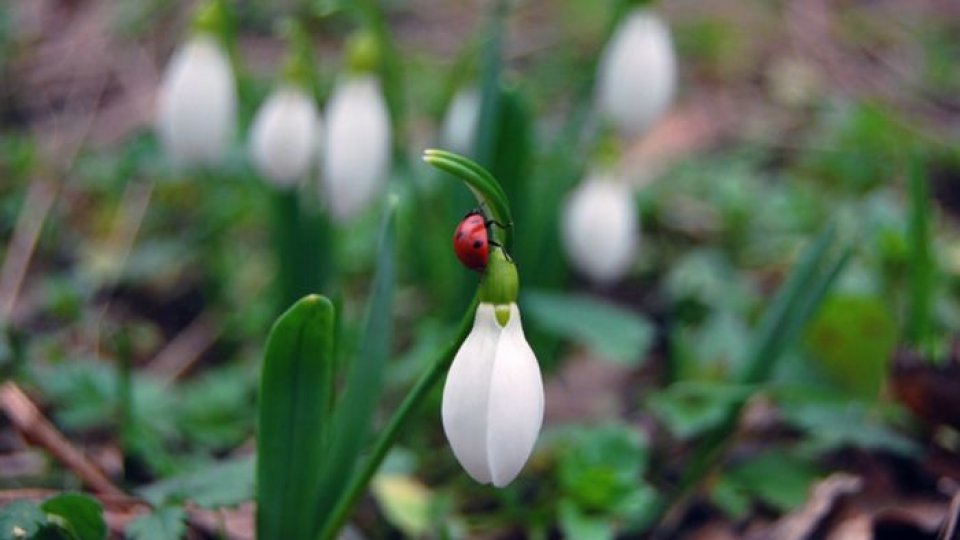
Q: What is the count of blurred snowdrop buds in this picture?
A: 6